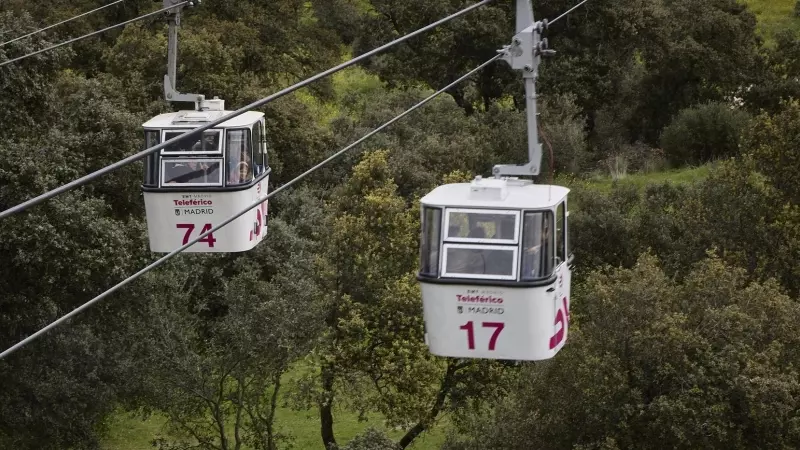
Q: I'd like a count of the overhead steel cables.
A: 4